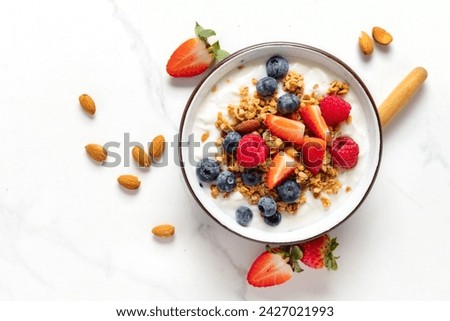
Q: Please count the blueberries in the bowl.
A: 11